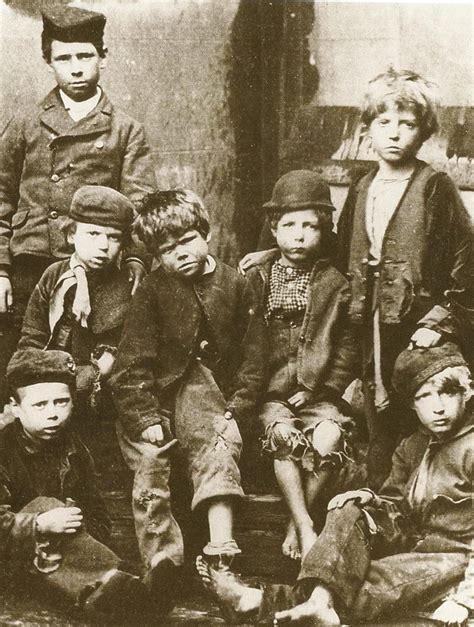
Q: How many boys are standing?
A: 2